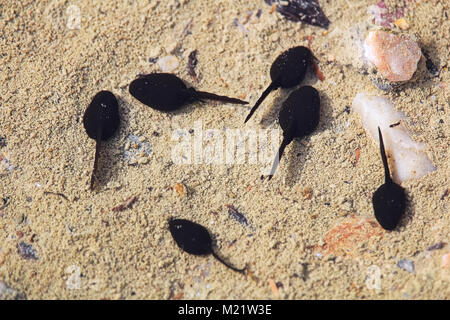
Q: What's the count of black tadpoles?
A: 6